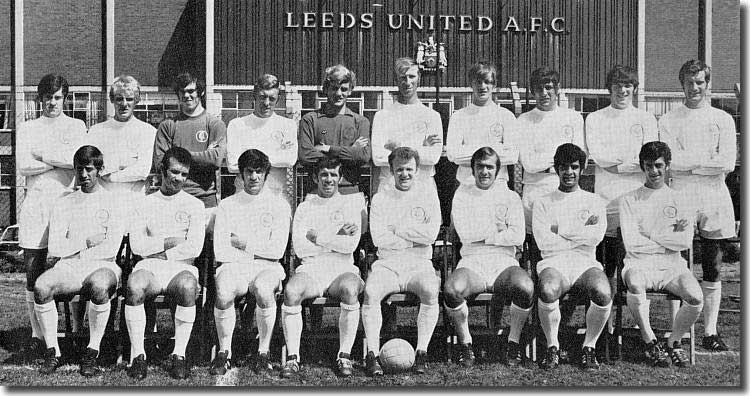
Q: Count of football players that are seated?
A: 8